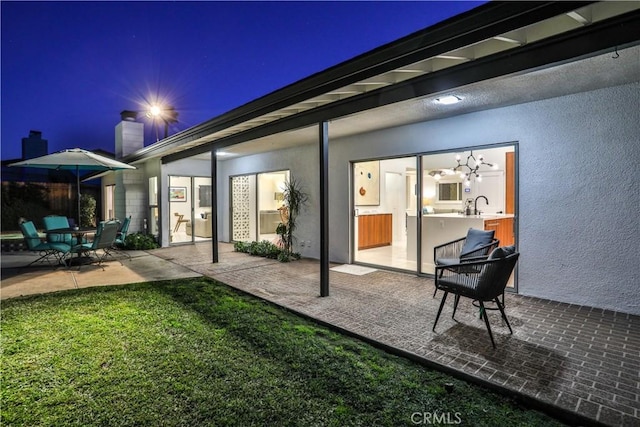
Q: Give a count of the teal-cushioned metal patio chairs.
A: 4